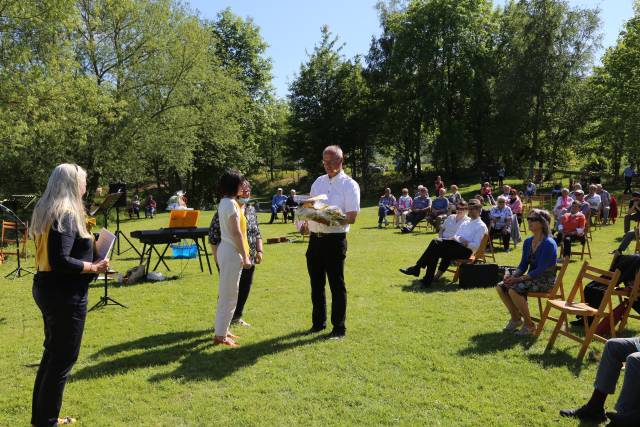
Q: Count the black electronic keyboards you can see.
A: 1